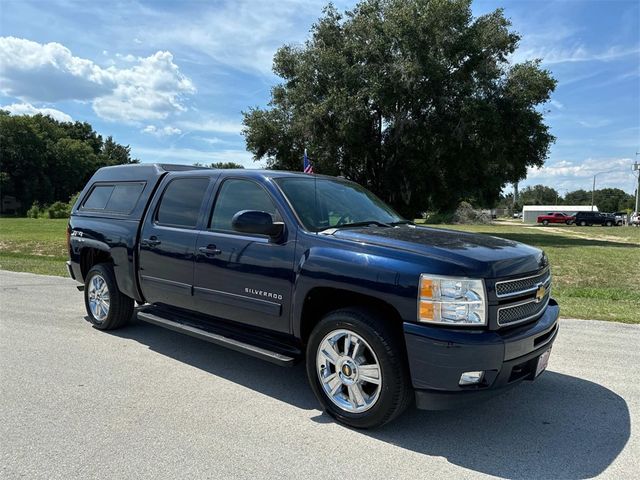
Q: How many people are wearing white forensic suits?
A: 0